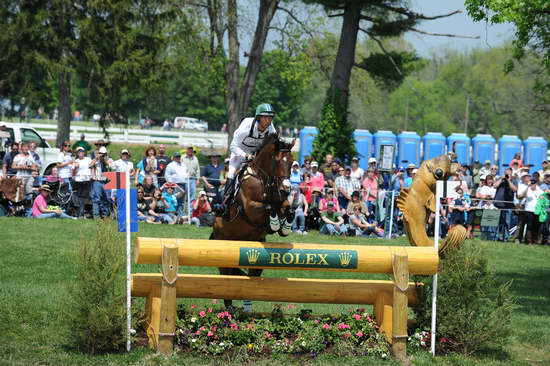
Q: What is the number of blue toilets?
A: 9